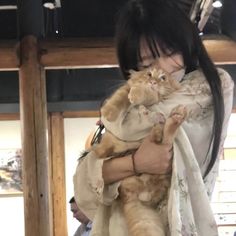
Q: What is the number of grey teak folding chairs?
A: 0